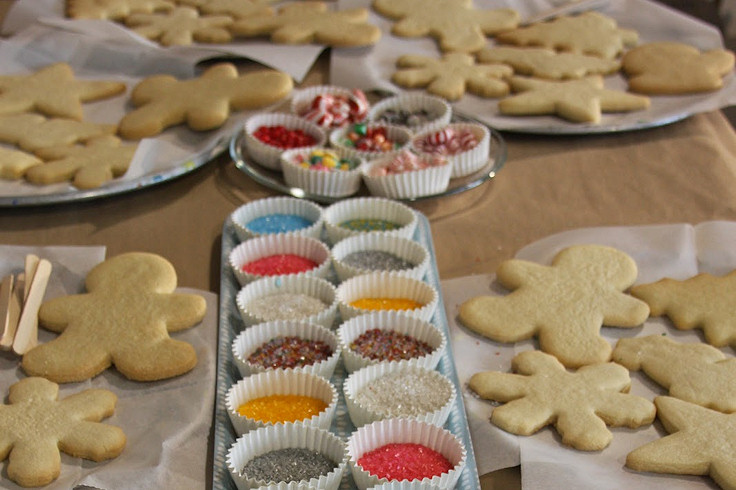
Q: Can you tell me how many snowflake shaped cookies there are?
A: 5